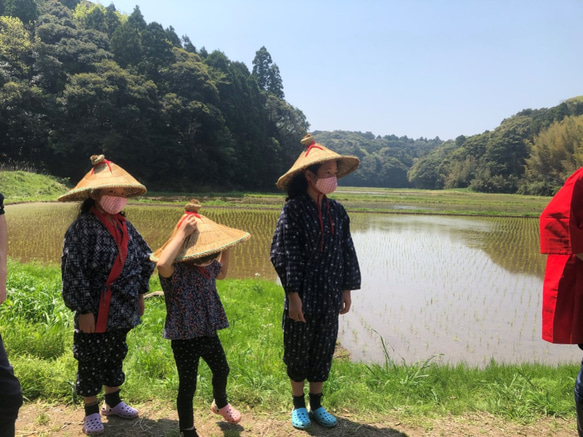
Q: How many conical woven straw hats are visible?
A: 3